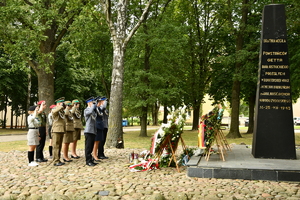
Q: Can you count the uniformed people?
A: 9